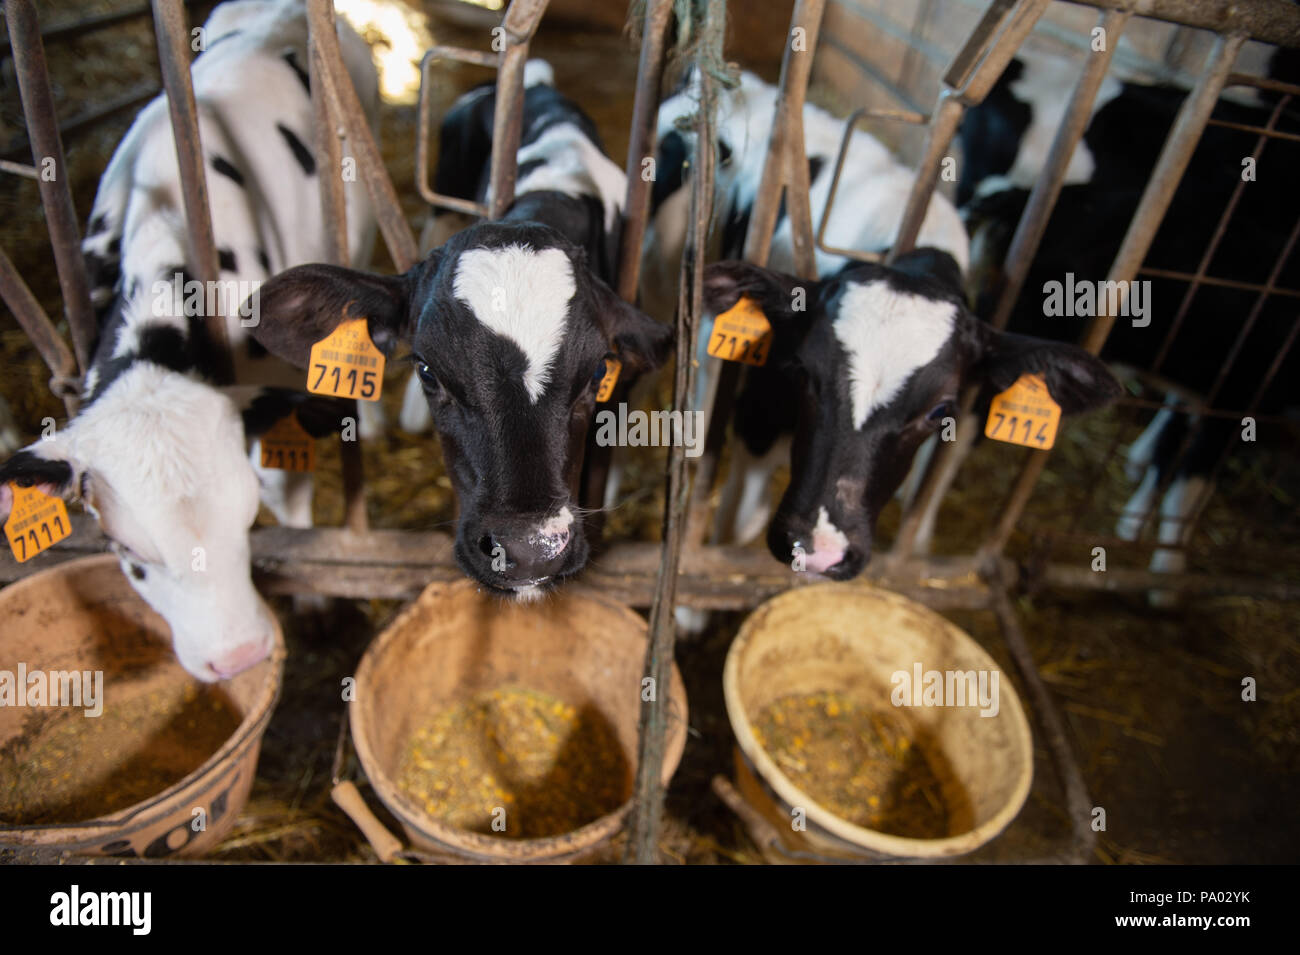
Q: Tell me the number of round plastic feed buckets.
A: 3